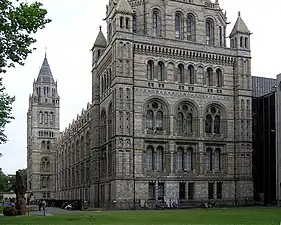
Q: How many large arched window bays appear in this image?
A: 3